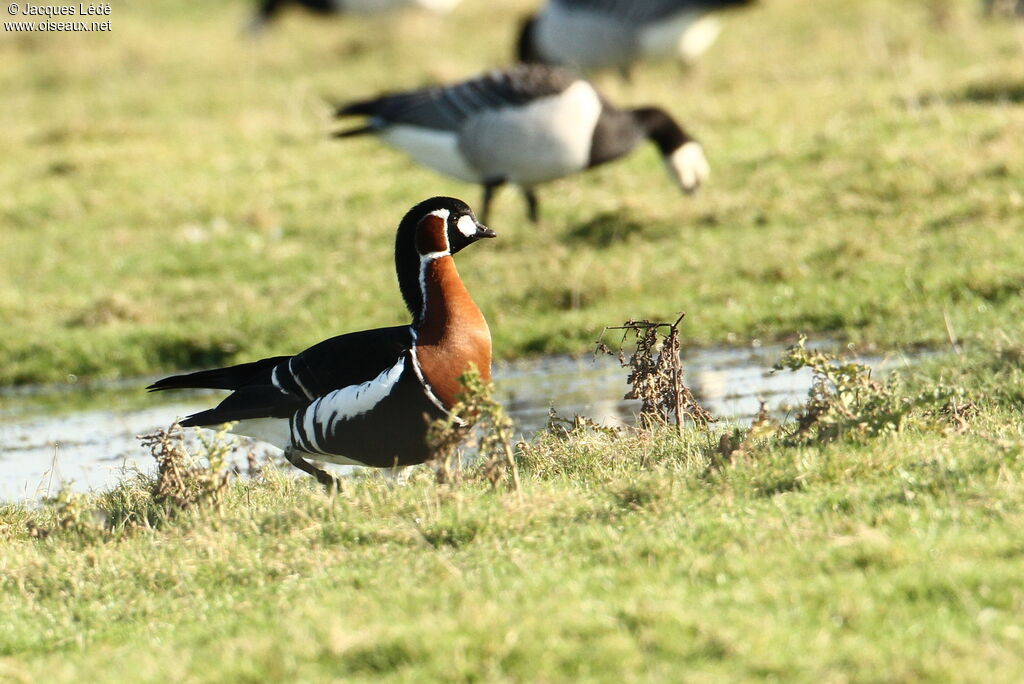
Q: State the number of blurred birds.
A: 3